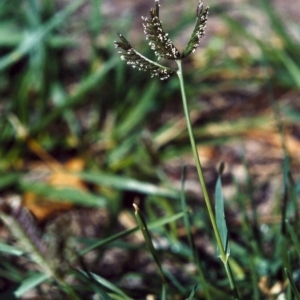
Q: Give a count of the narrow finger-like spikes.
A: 3